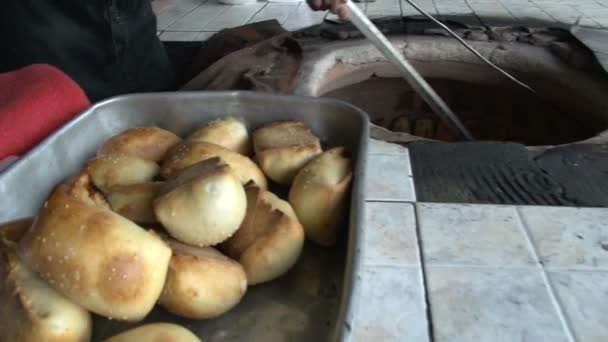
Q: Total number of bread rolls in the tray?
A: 14